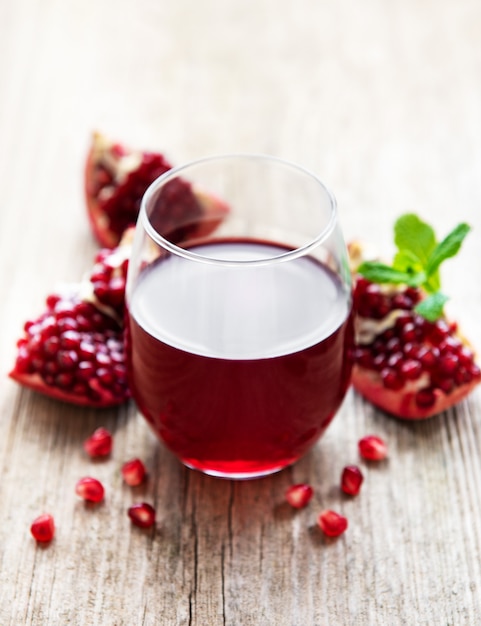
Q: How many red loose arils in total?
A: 9